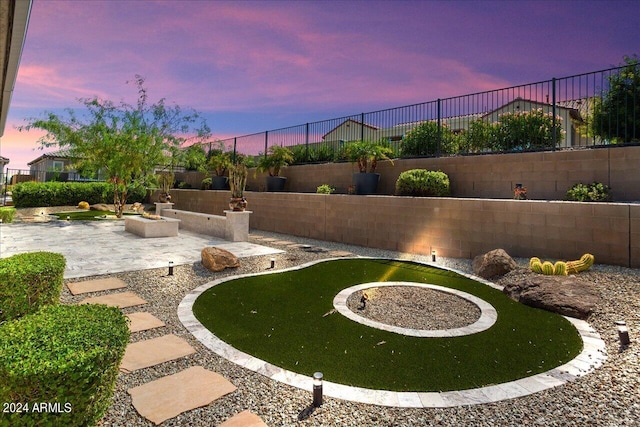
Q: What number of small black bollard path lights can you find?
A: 5